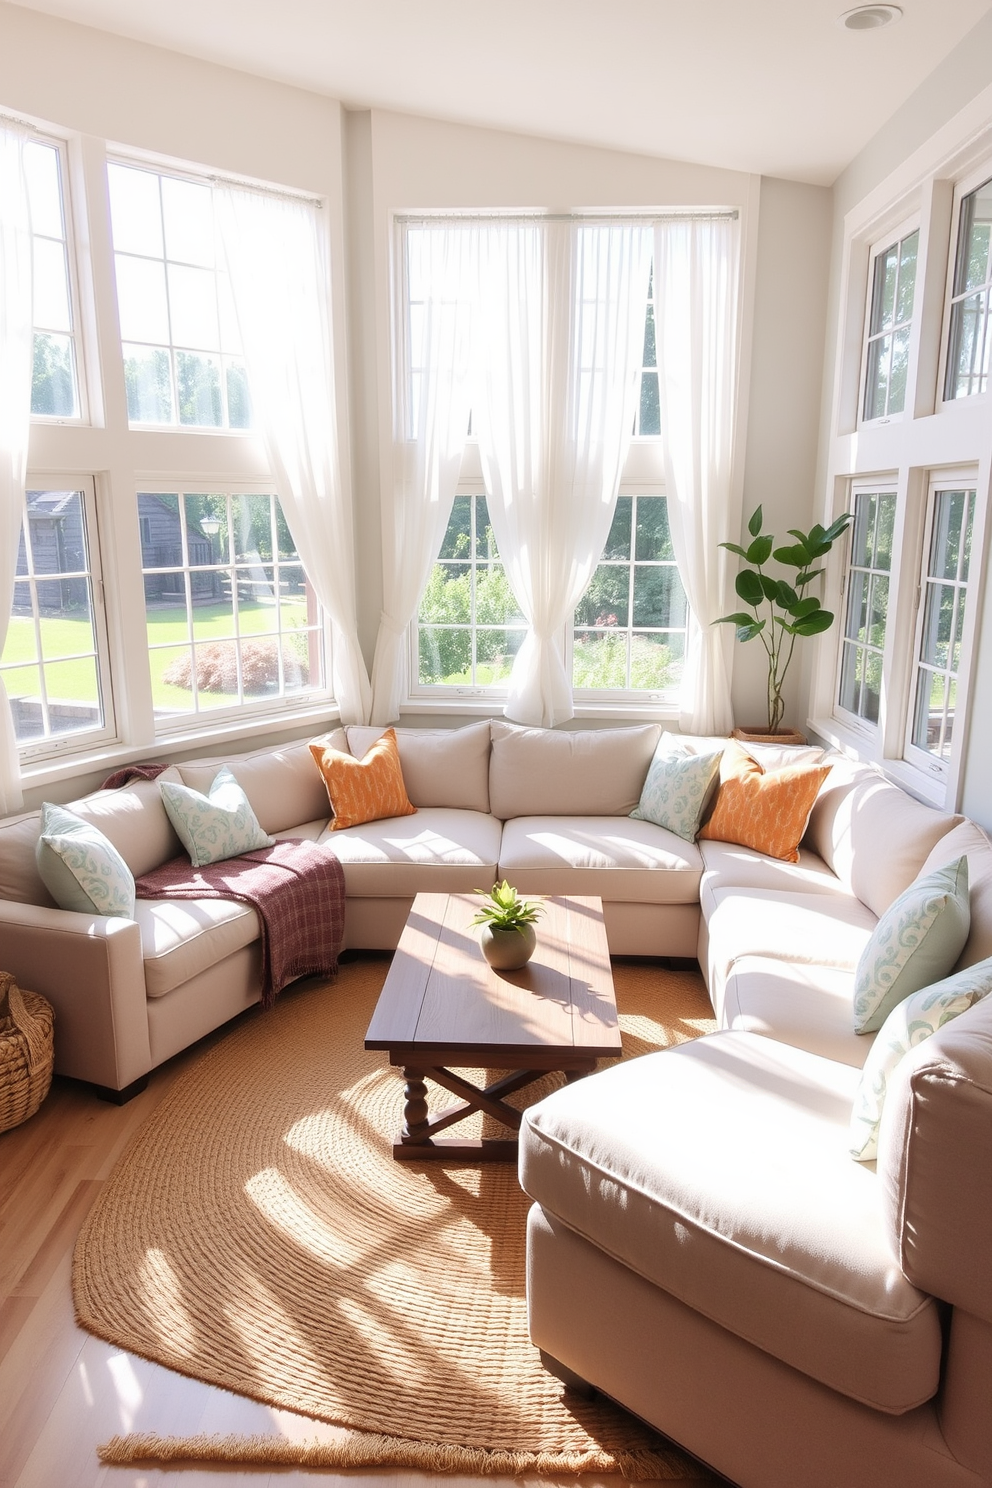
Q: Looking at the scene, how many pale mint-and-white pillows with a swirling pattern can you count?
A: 5